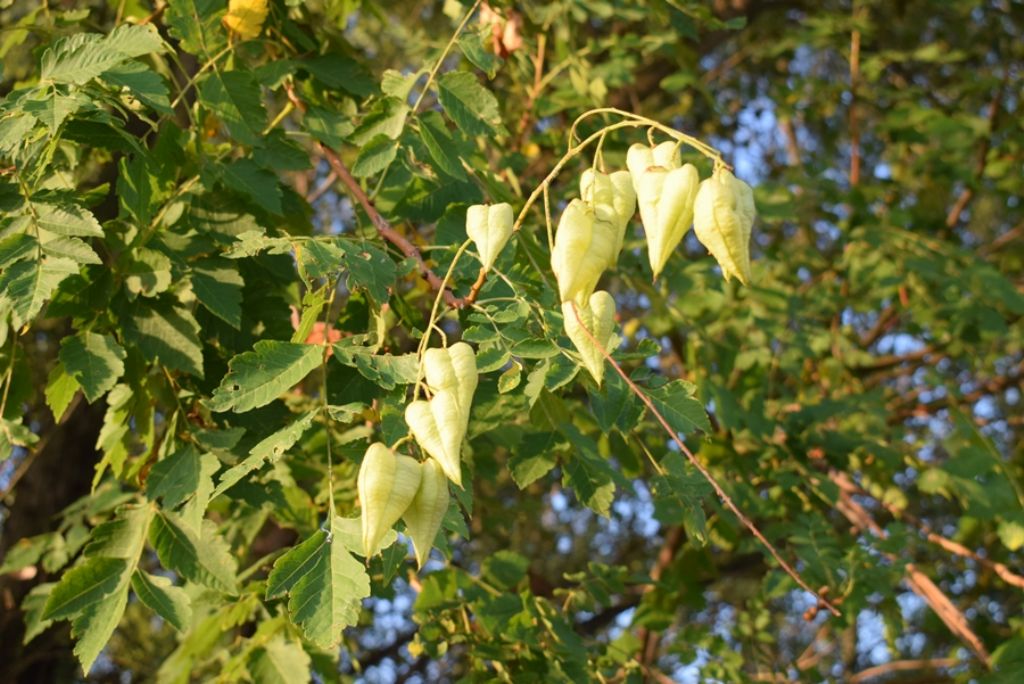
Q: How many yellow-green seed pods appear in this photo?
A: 11